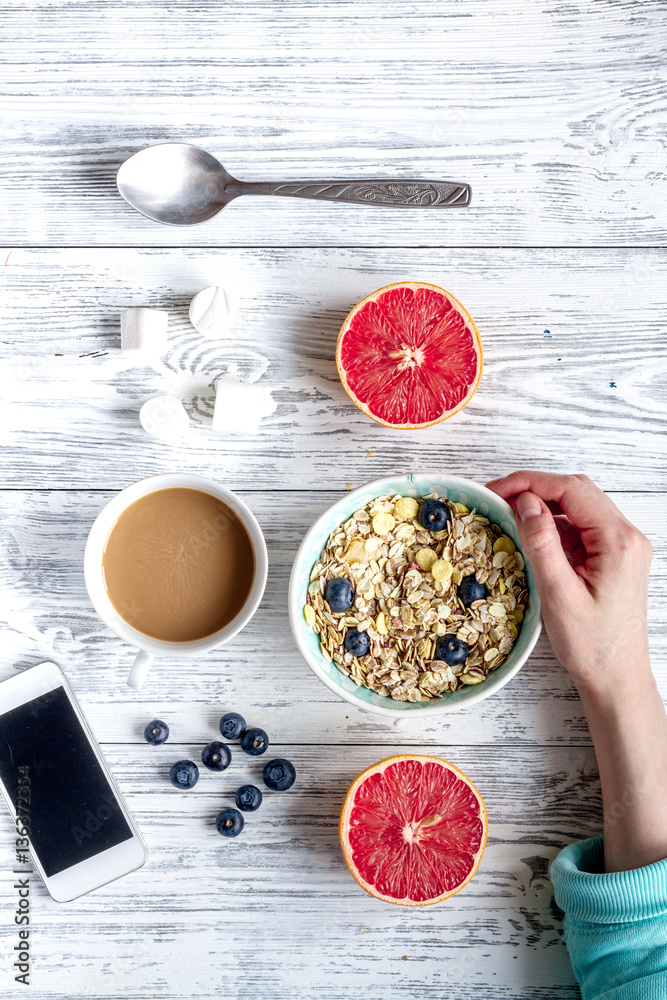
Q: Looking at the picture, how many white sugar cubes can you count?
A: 4